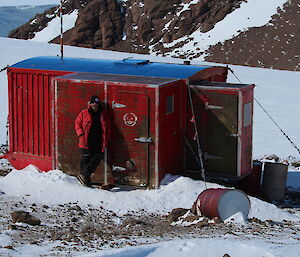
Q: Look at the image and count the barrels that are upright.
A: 2